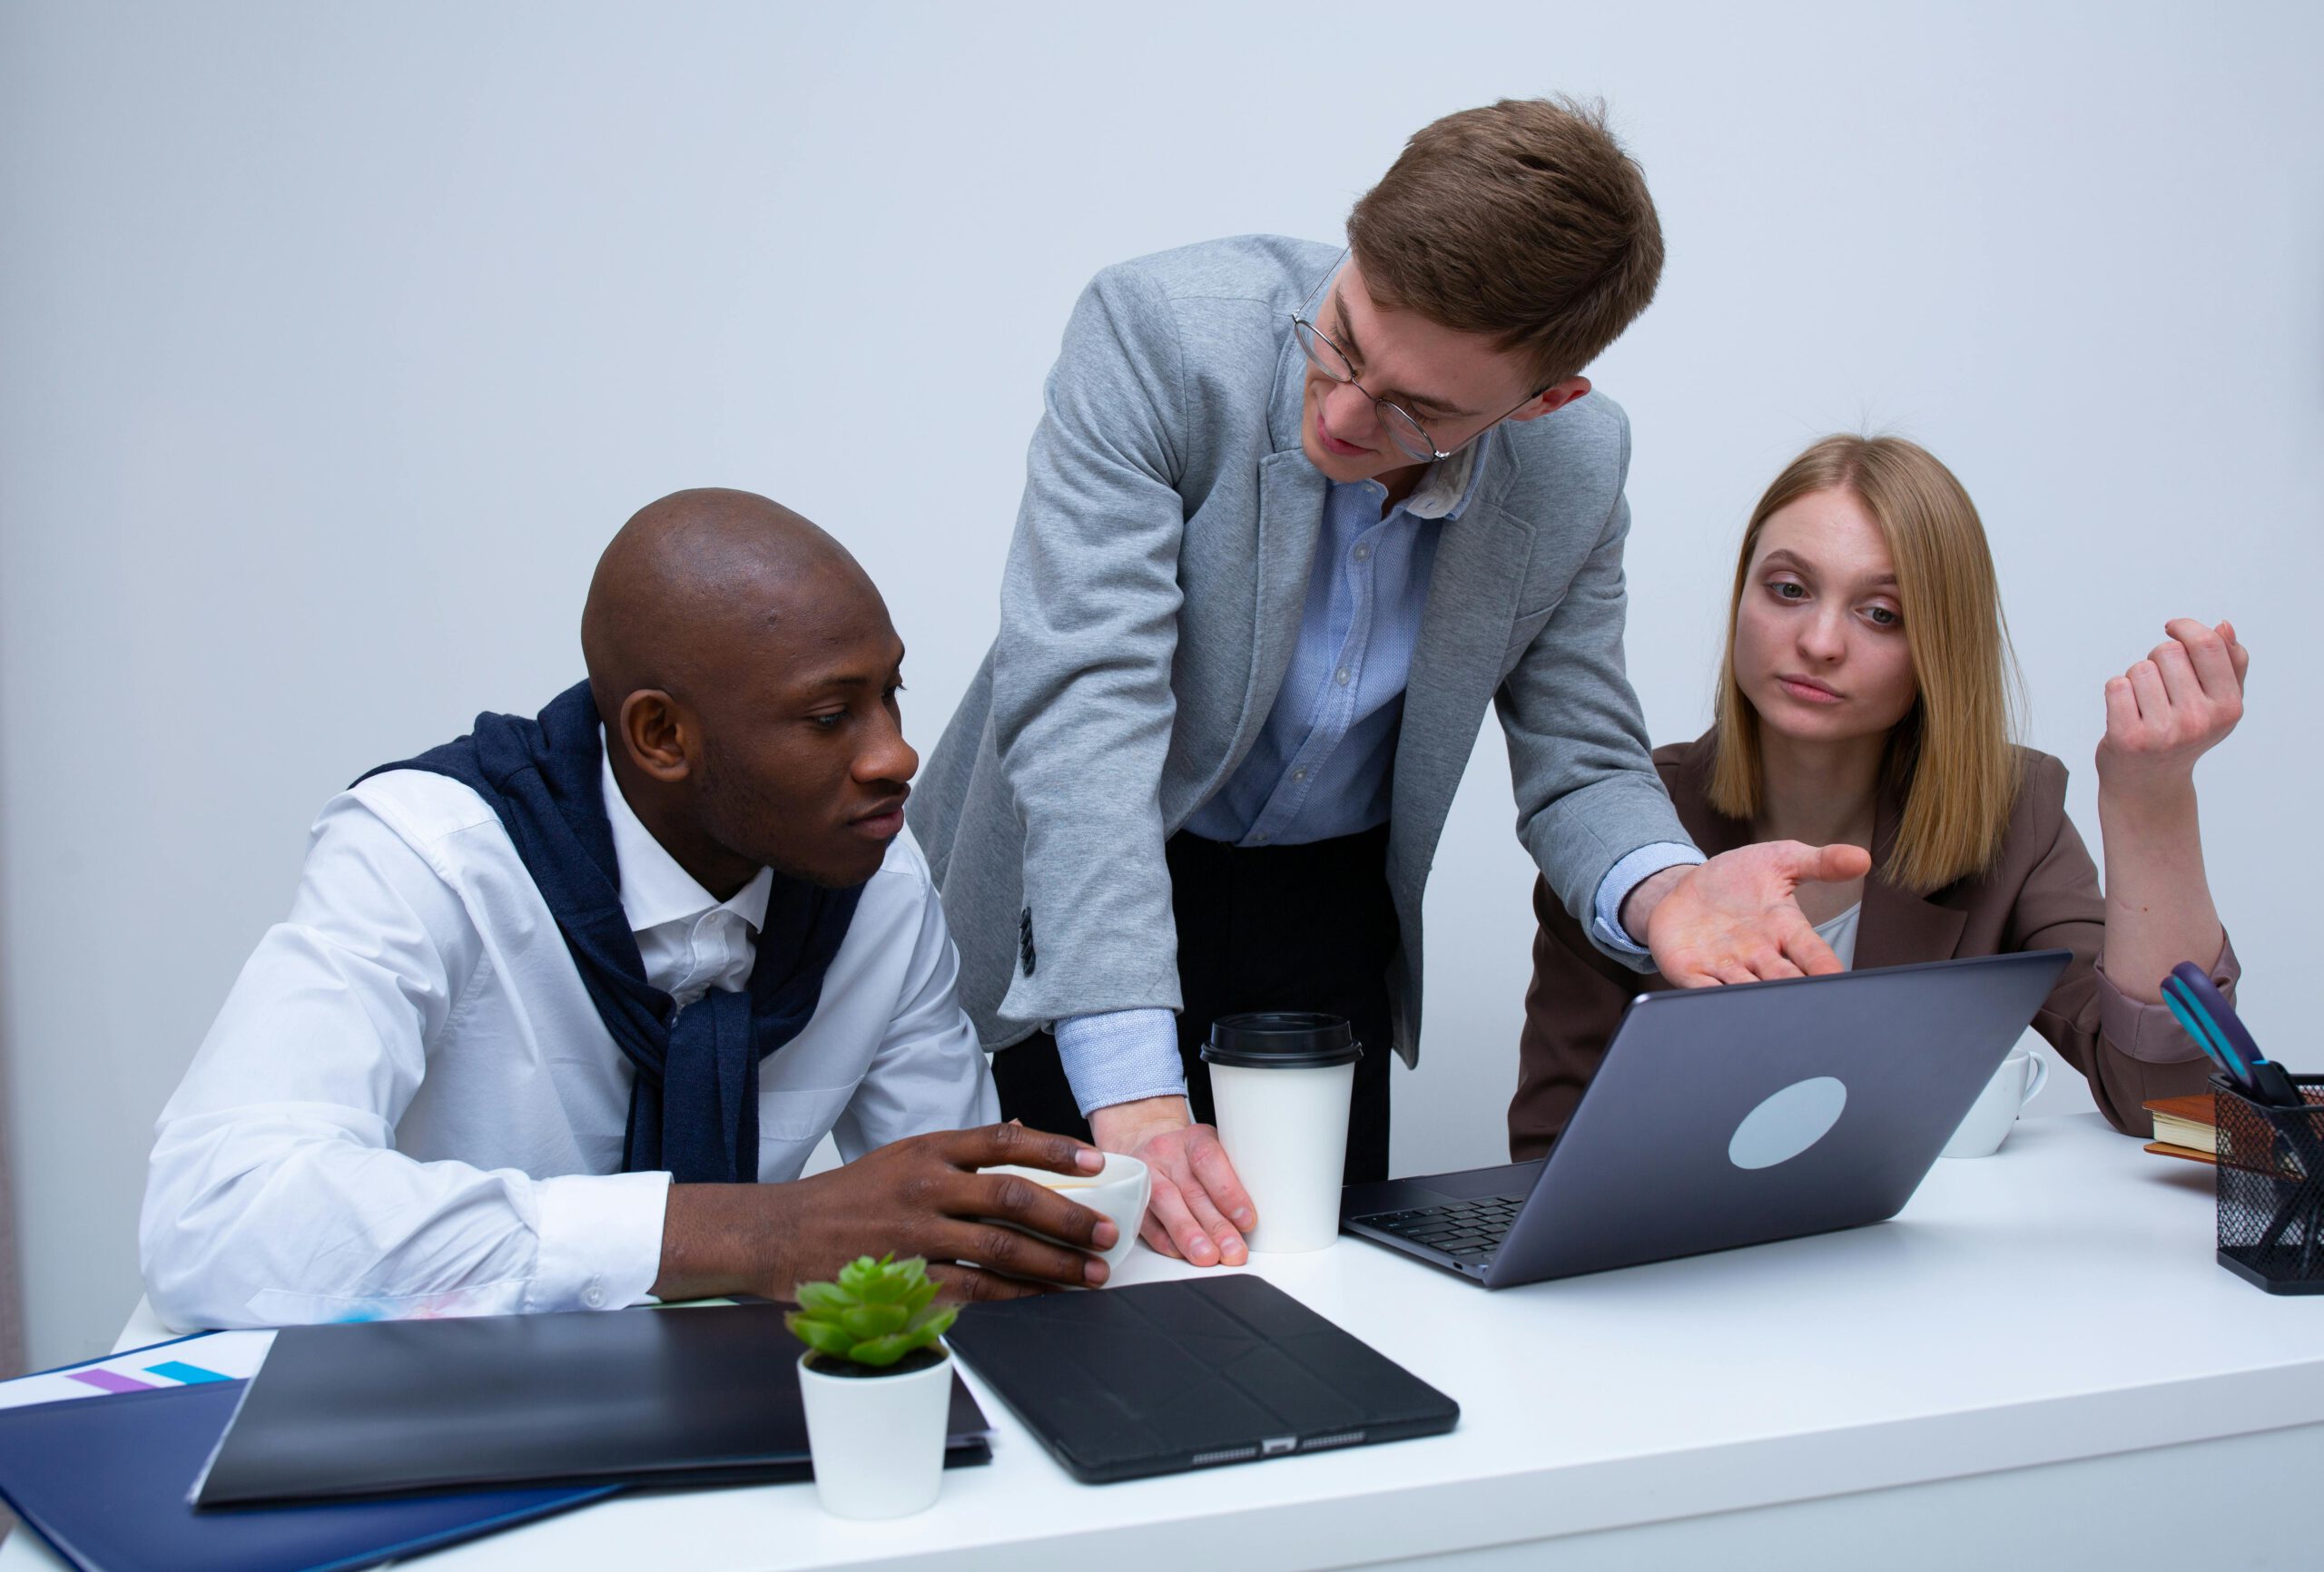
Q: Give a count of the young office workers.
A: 3